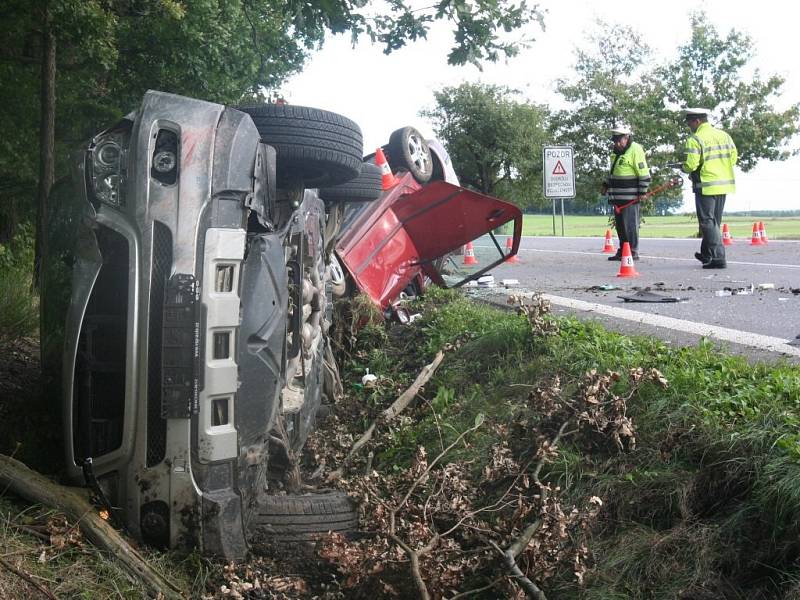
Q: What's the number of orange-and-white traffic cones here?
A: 8